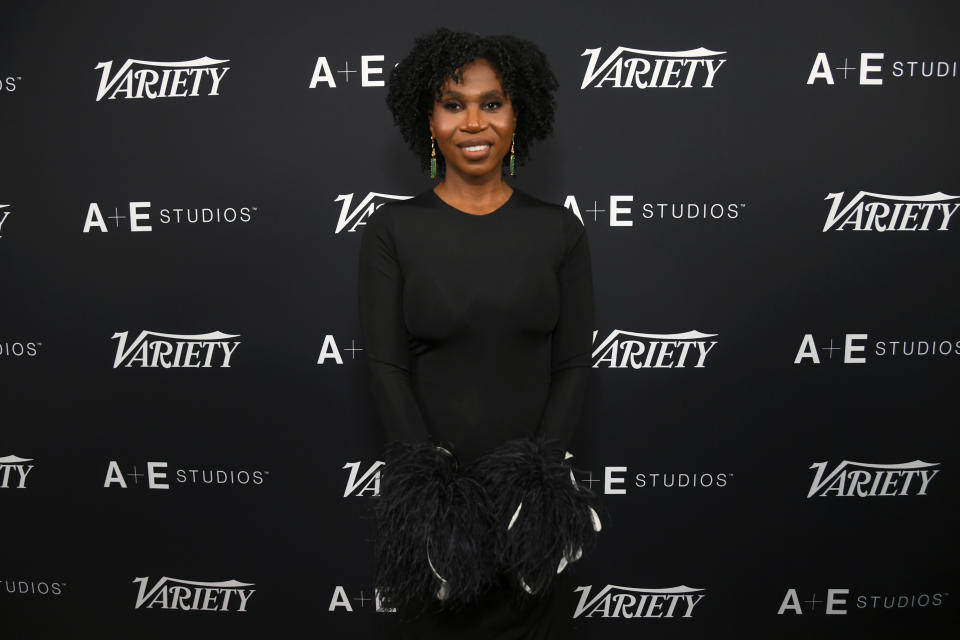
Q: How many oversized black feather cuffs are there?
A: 2